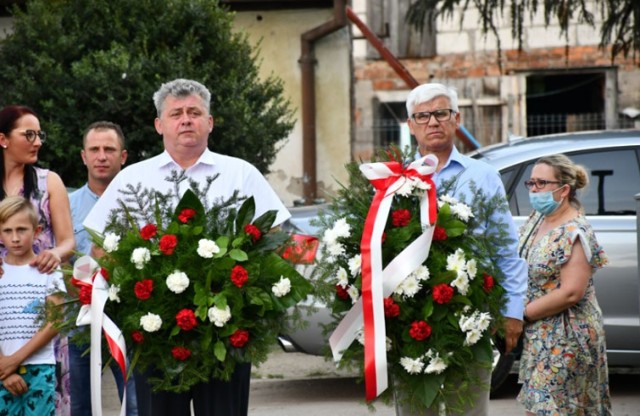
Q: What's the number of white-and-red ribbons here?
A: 2